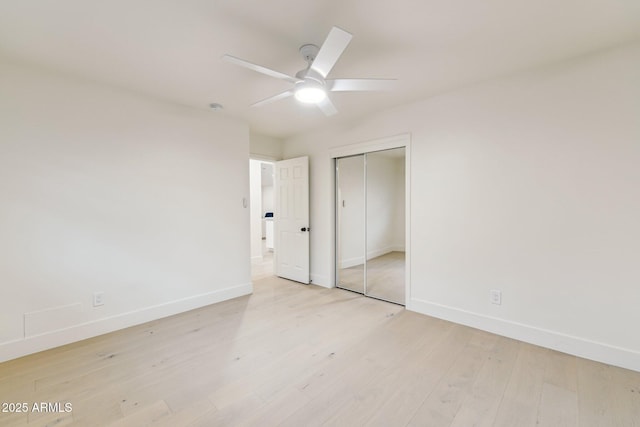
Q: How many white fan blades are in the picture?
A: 5